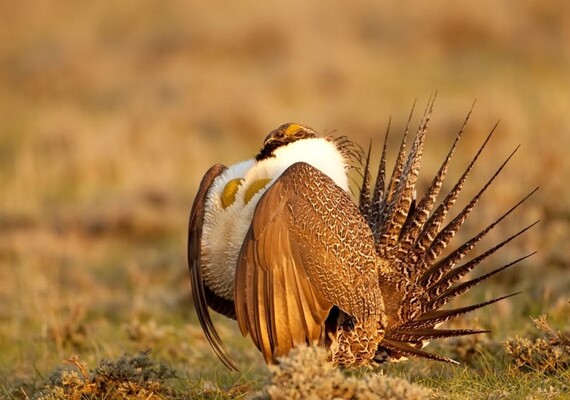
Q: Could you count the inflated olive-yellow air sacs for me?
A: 2